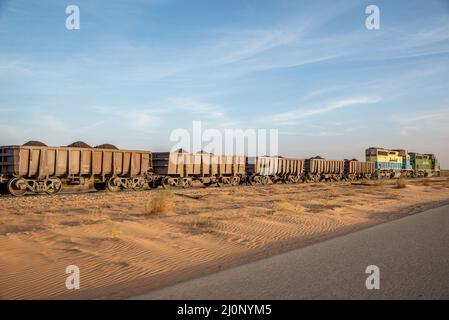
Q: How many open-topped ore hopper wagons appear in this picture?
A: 5